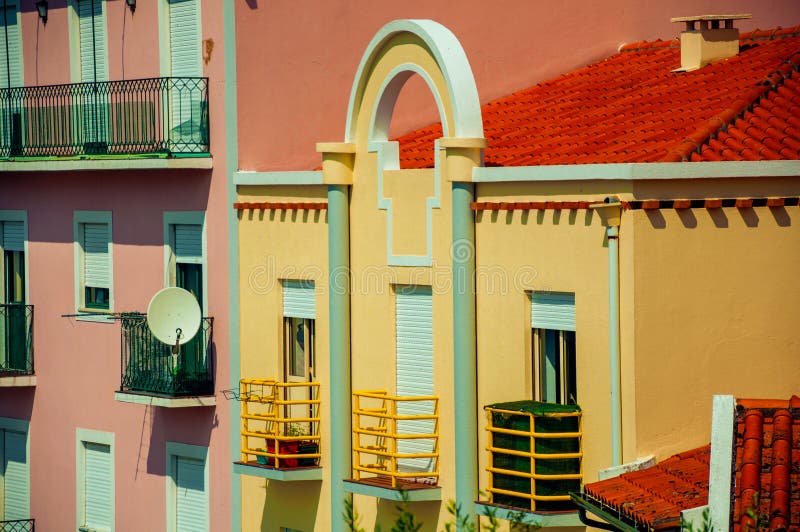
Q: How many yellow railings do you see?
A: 3